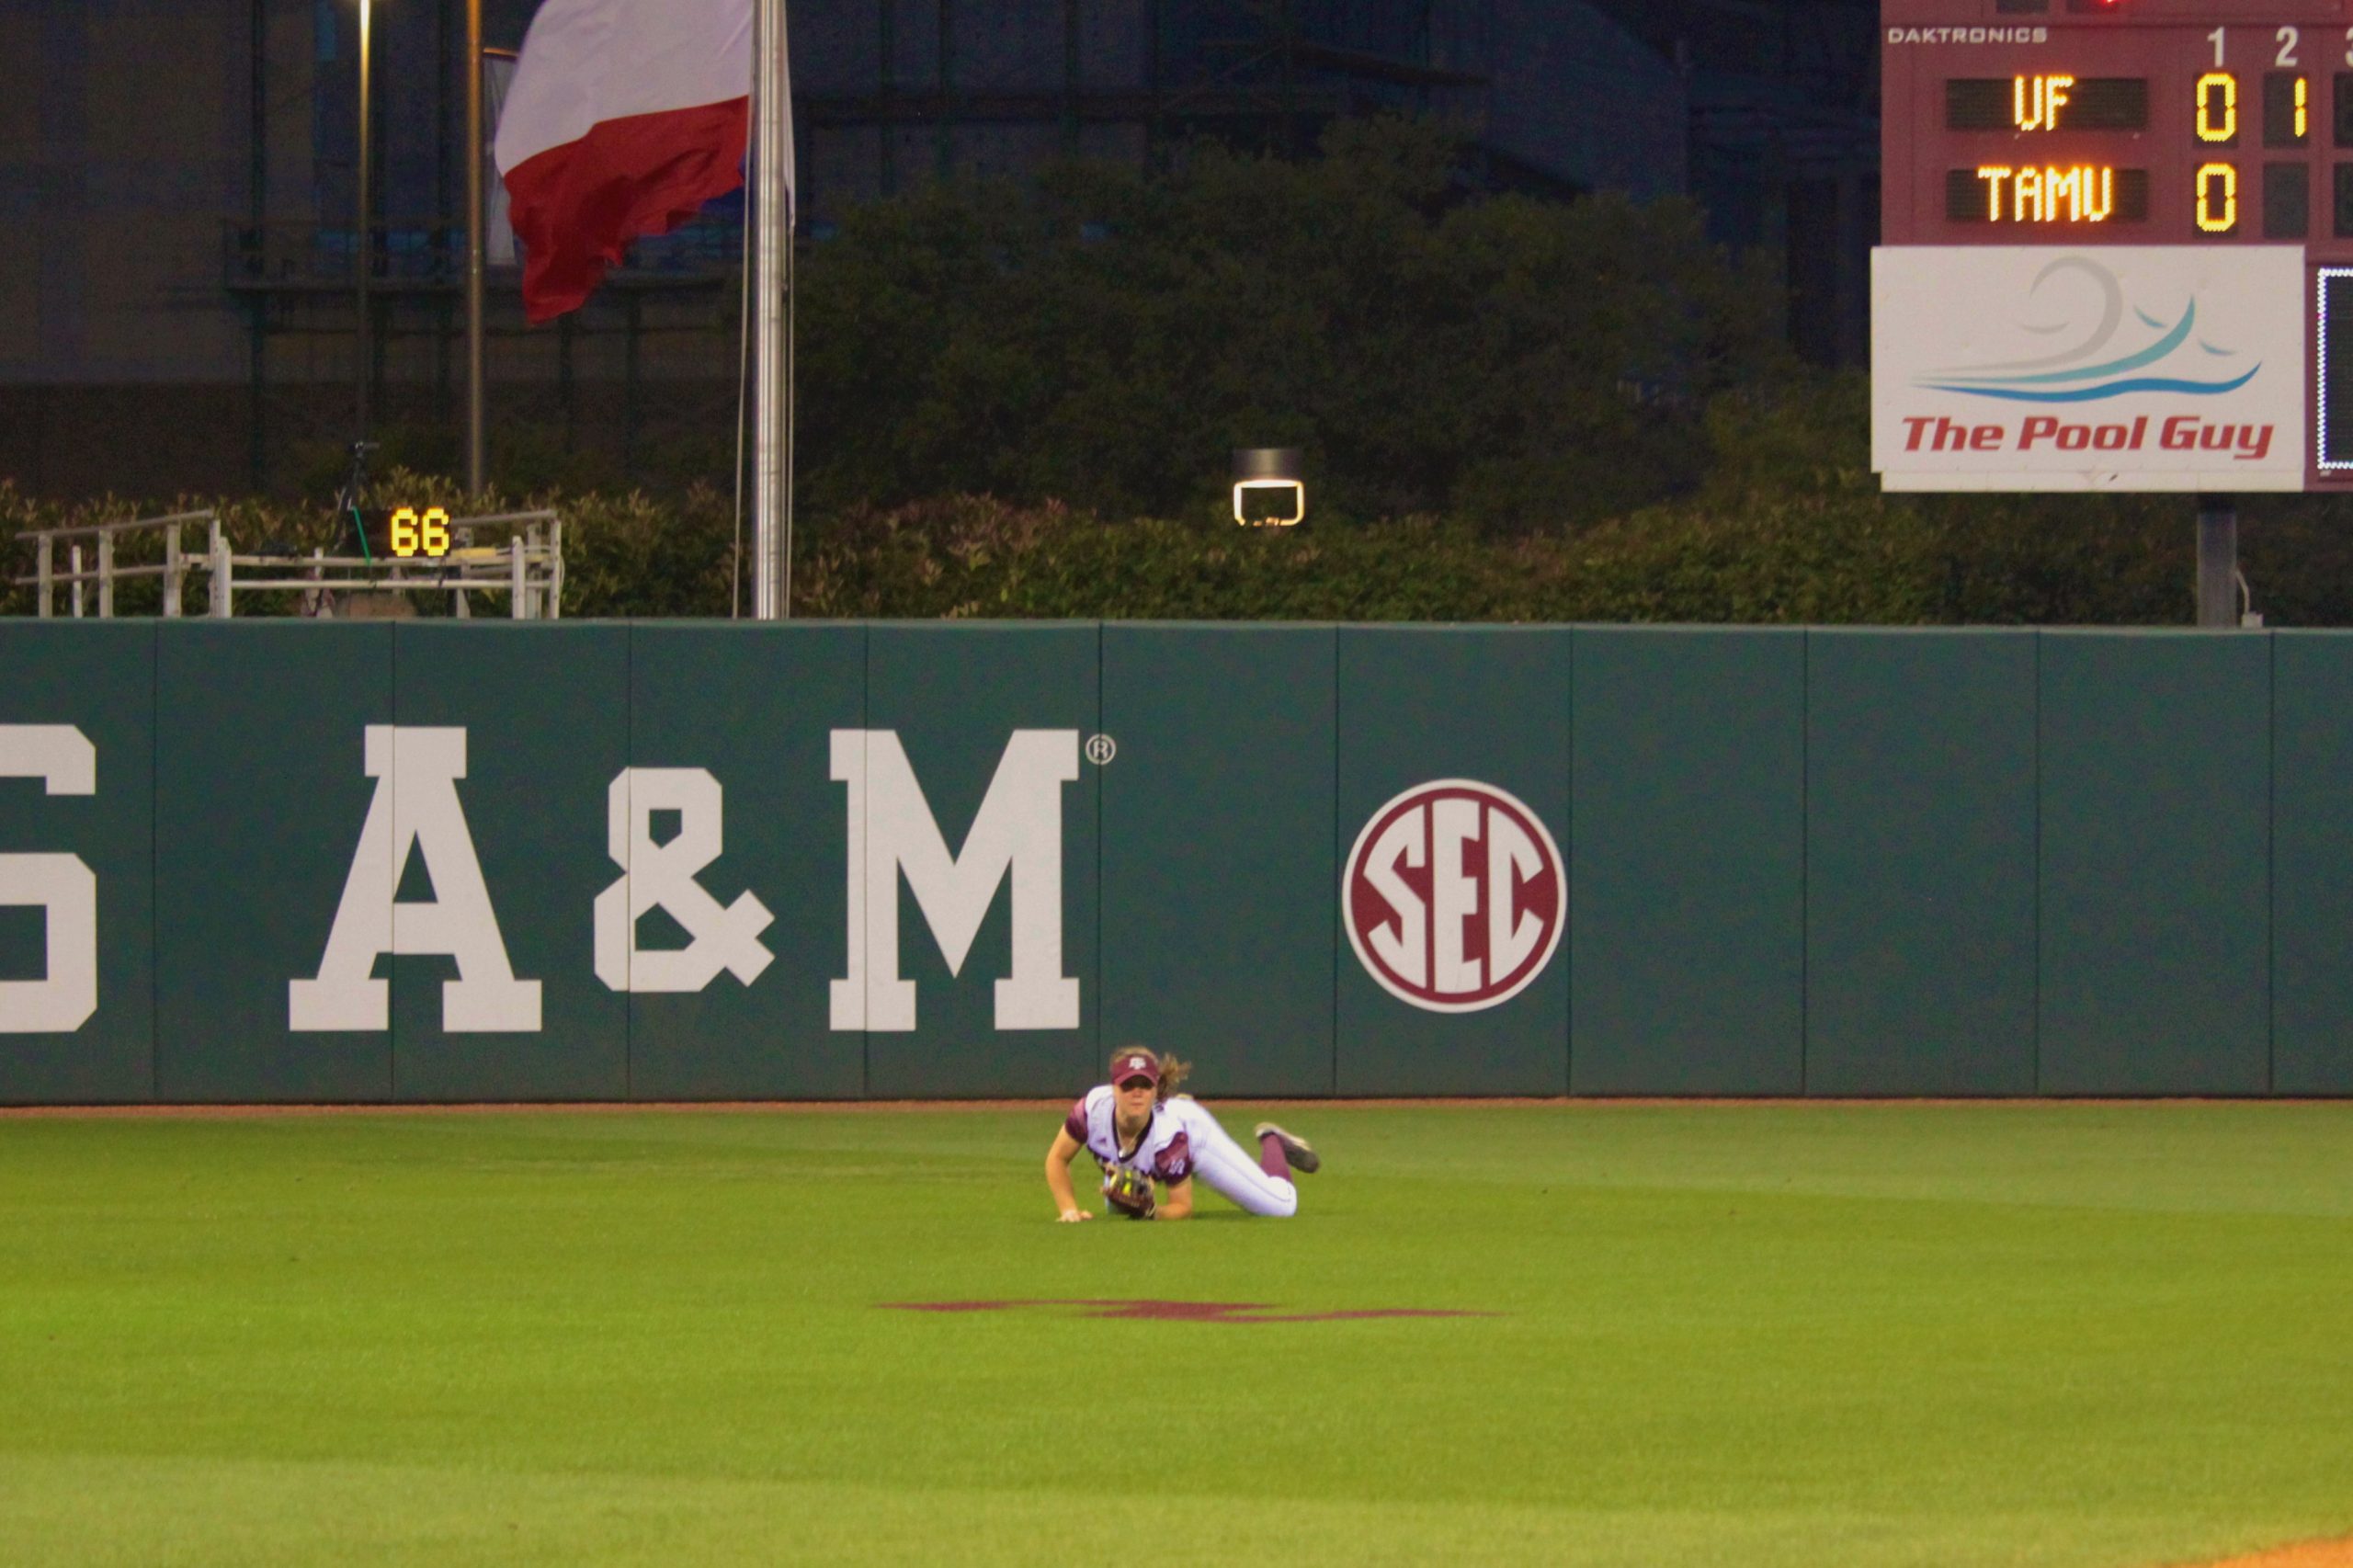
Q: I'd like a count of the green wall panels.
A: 11